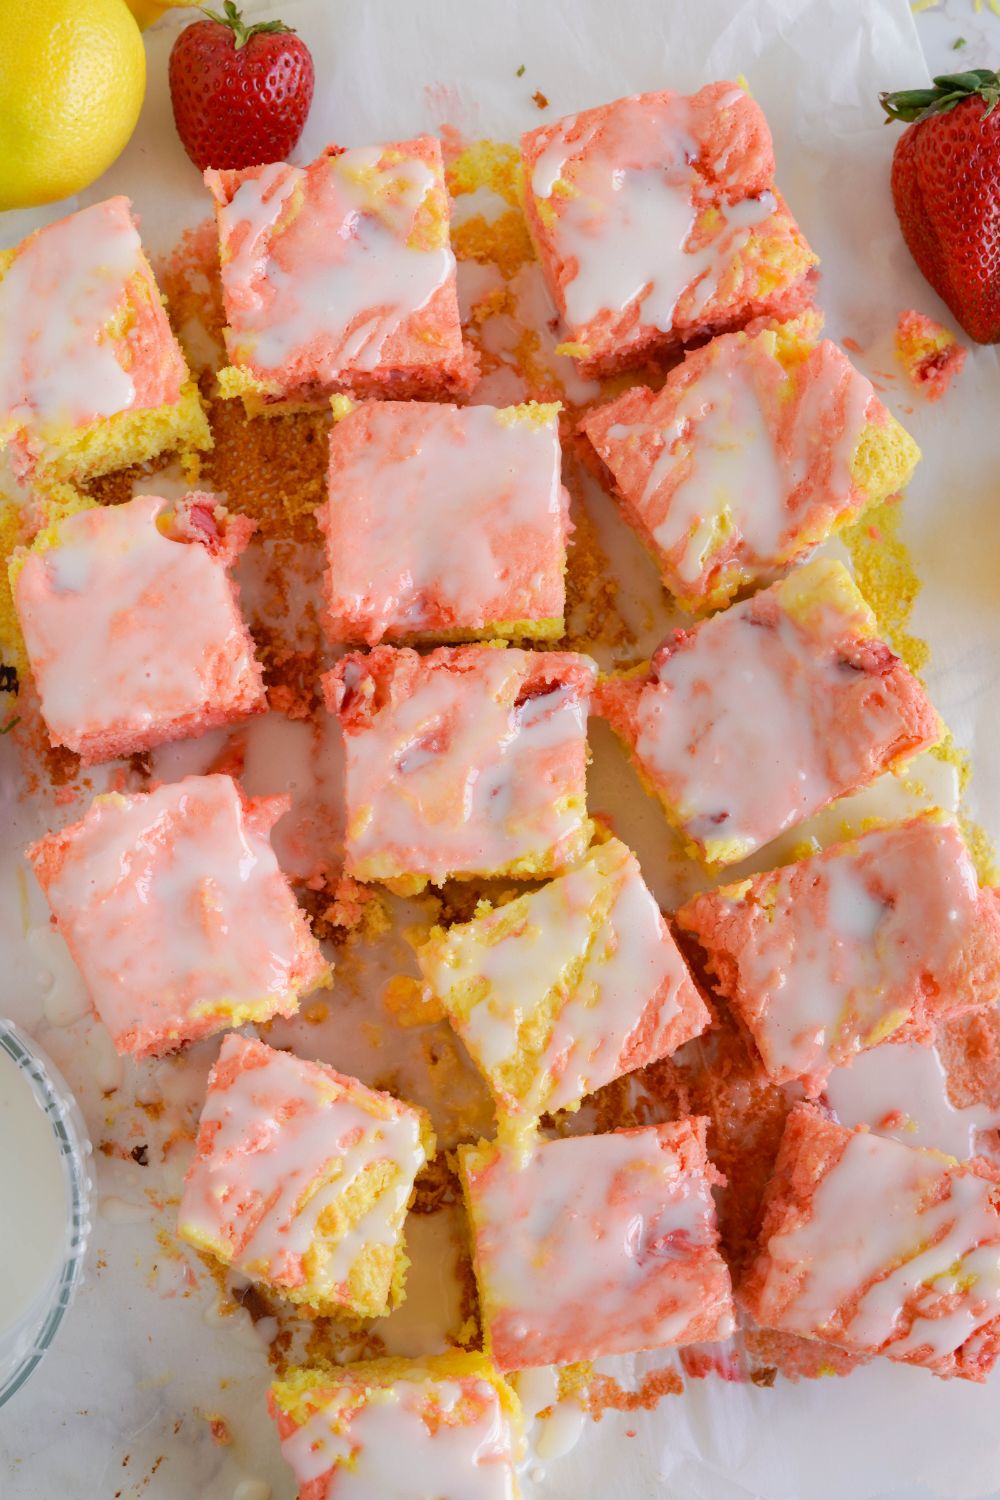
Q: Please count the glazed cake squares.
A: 15